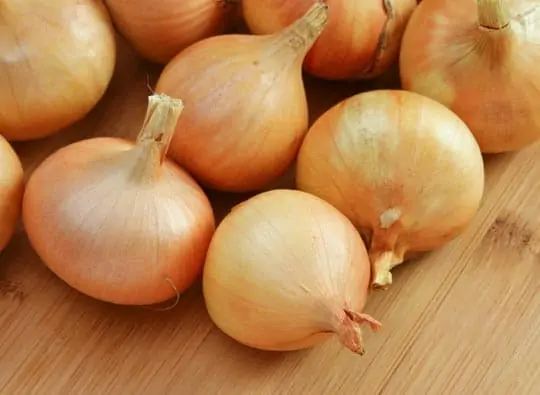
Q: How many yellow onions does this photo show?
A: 9